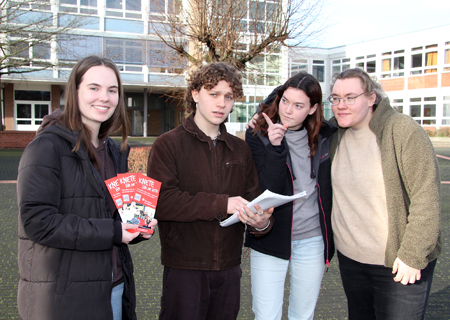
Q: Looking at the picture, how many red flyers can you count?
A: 3